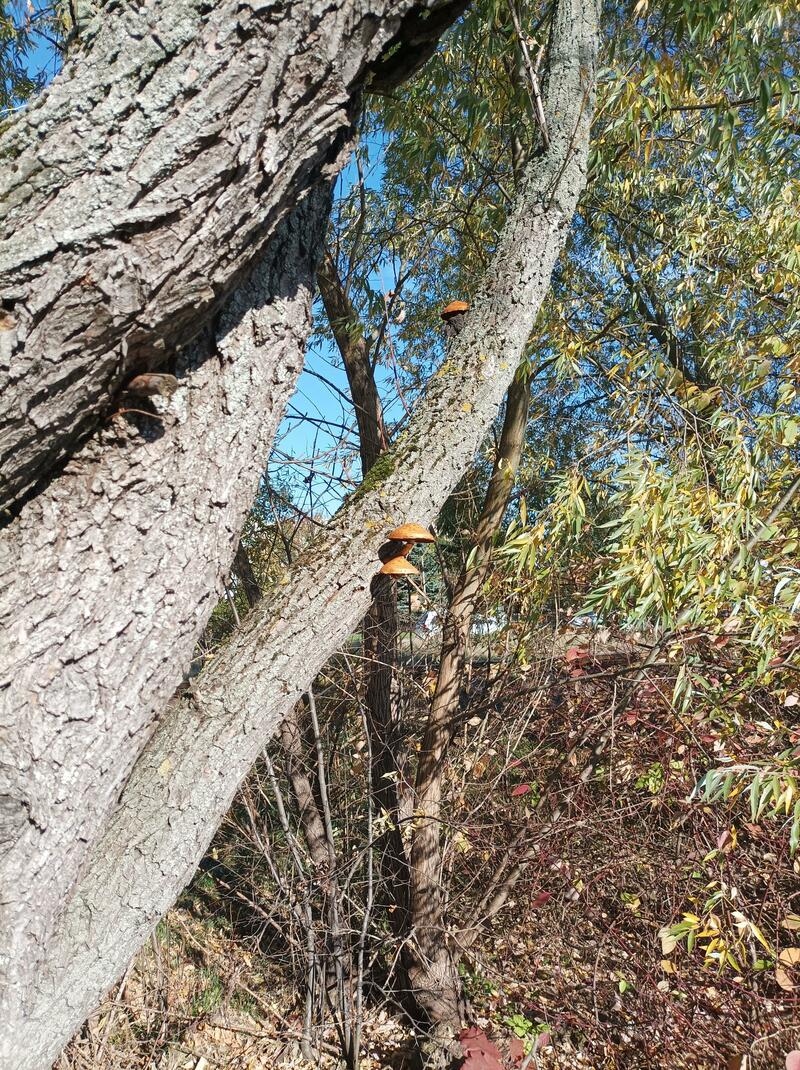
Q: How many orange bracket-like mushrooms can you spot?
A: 3